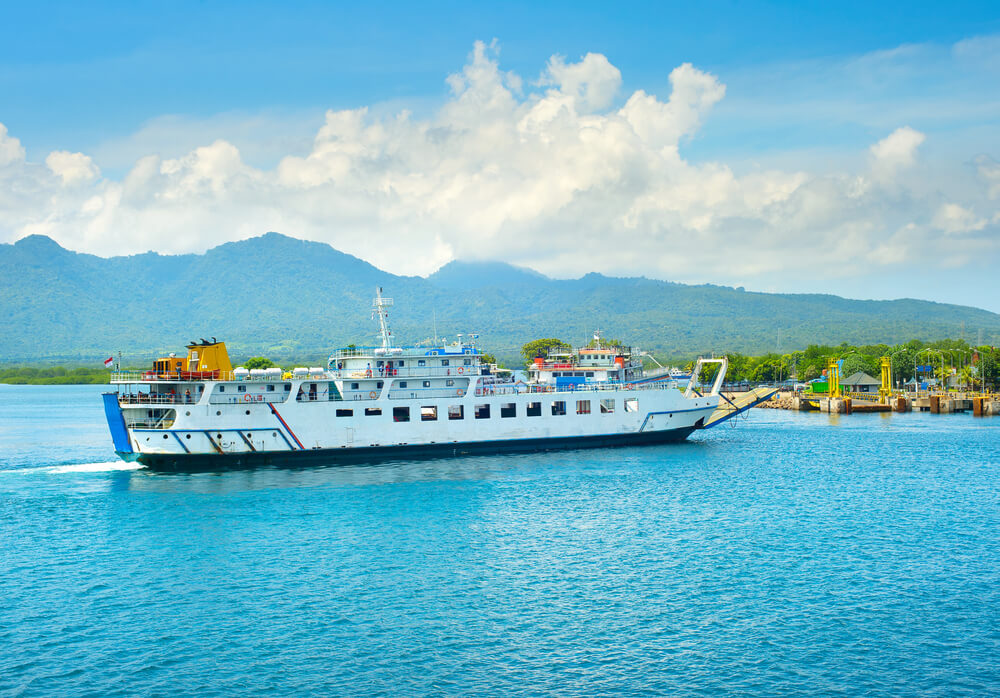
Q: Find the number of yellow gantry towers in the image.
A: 2